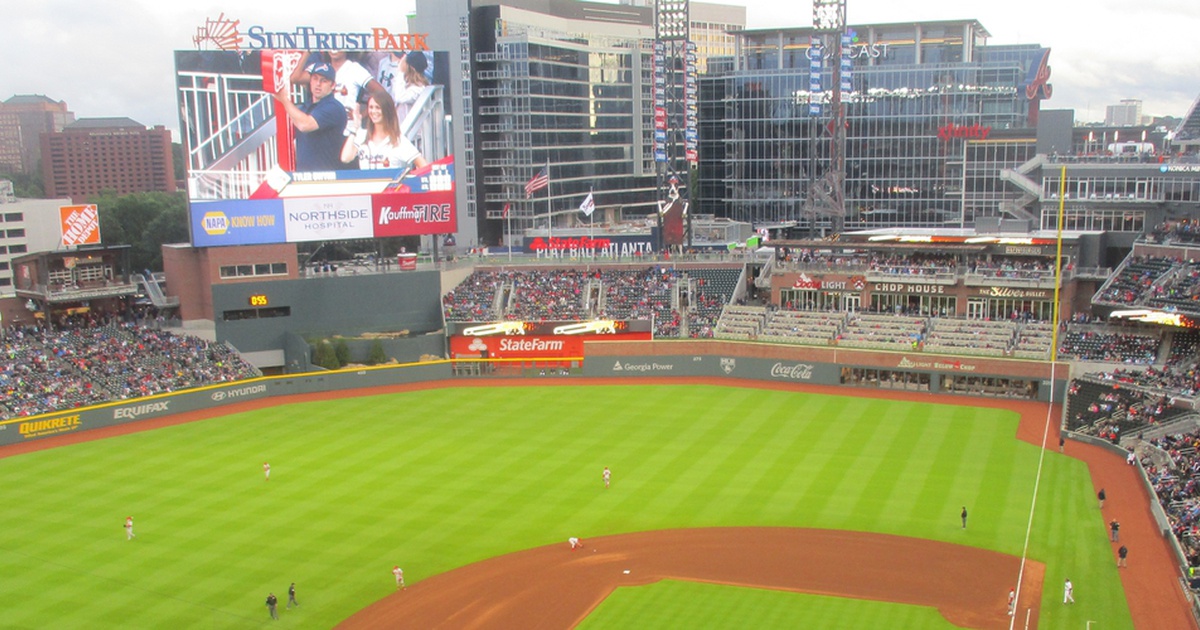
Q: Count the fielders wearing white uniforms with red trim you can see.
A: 6